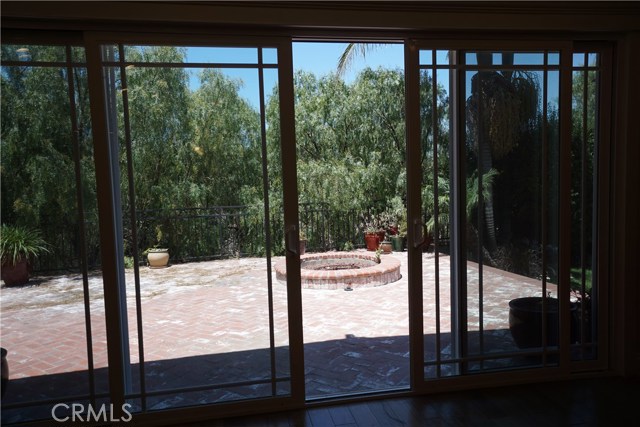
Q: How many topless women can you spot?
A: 0